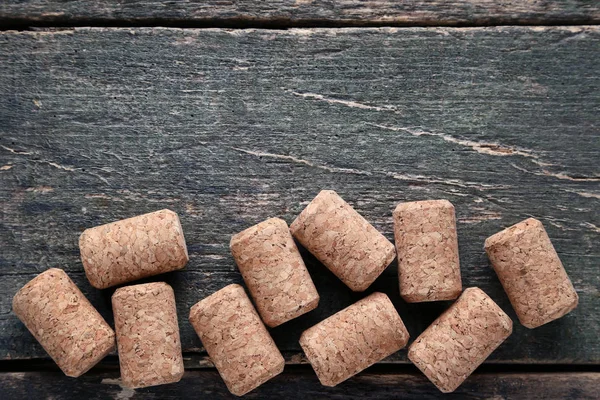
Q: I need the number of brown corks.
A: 10